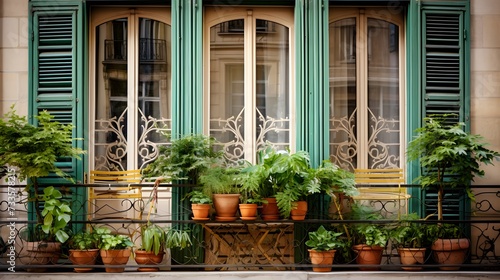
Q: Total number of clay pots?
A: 13